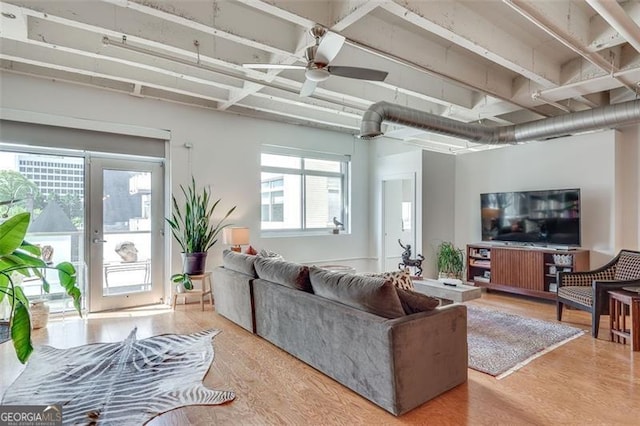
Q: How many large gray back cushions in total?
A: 3